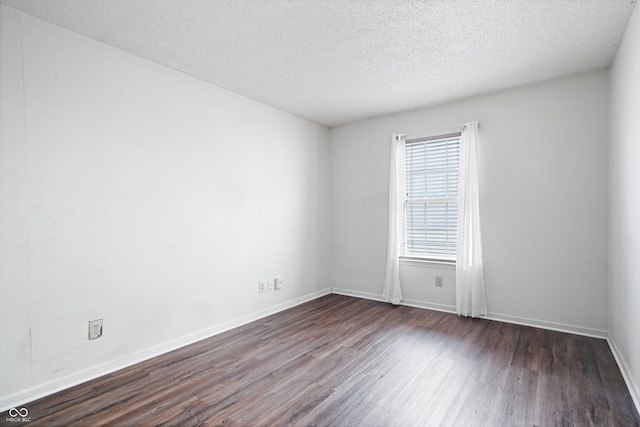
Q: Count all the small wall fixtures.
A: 5